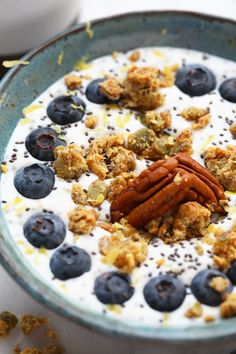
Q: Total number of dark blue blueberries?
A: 12